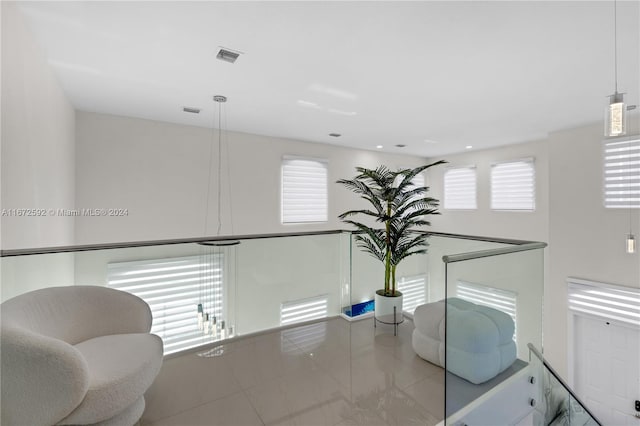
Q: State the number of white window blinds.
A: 10